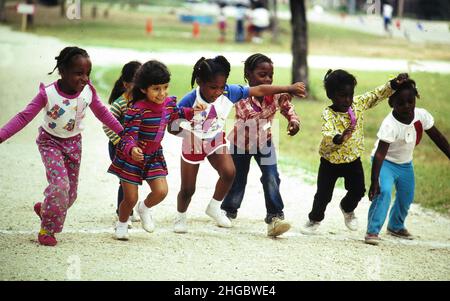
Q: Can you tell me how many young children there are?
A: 7